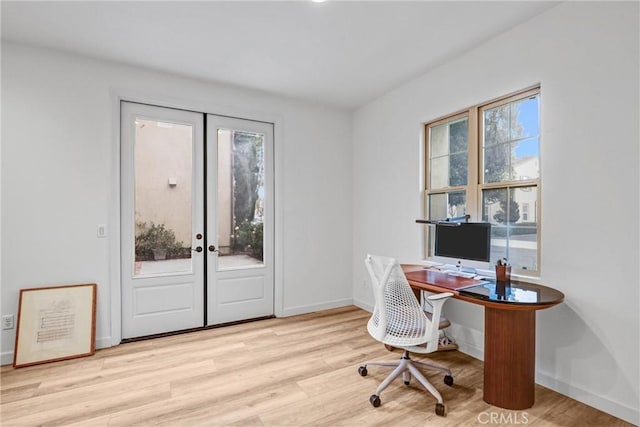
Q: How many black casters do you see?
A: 4